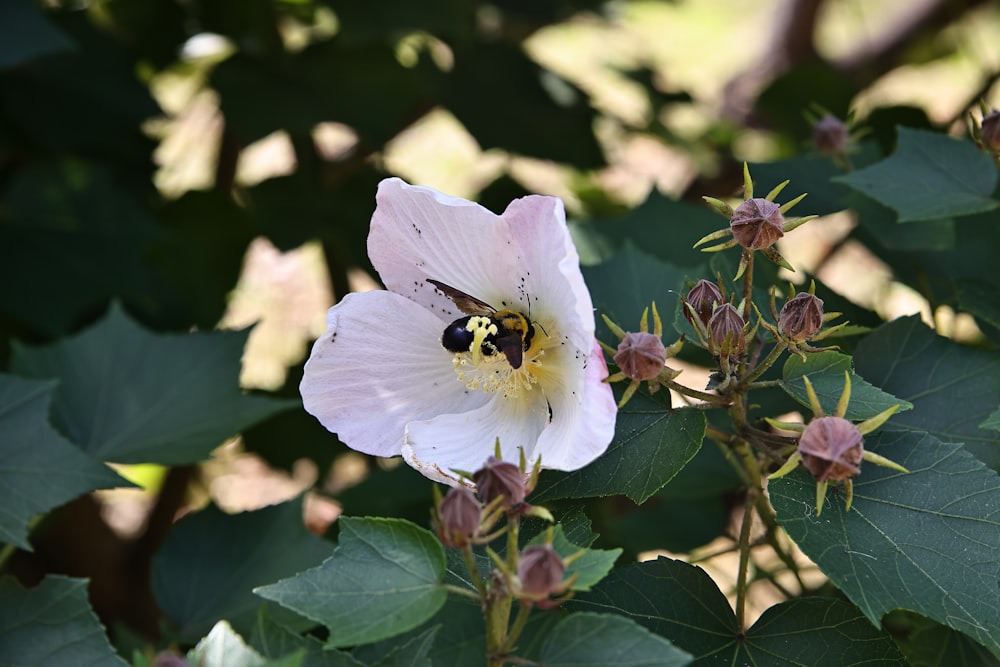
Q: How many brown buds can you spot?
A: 11